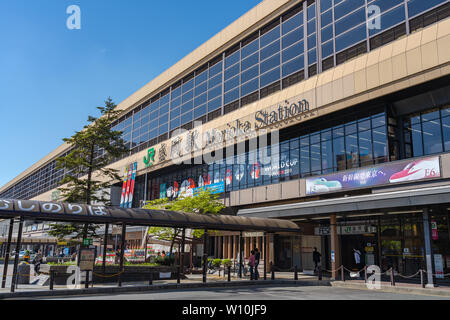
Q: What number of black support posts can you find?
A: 8